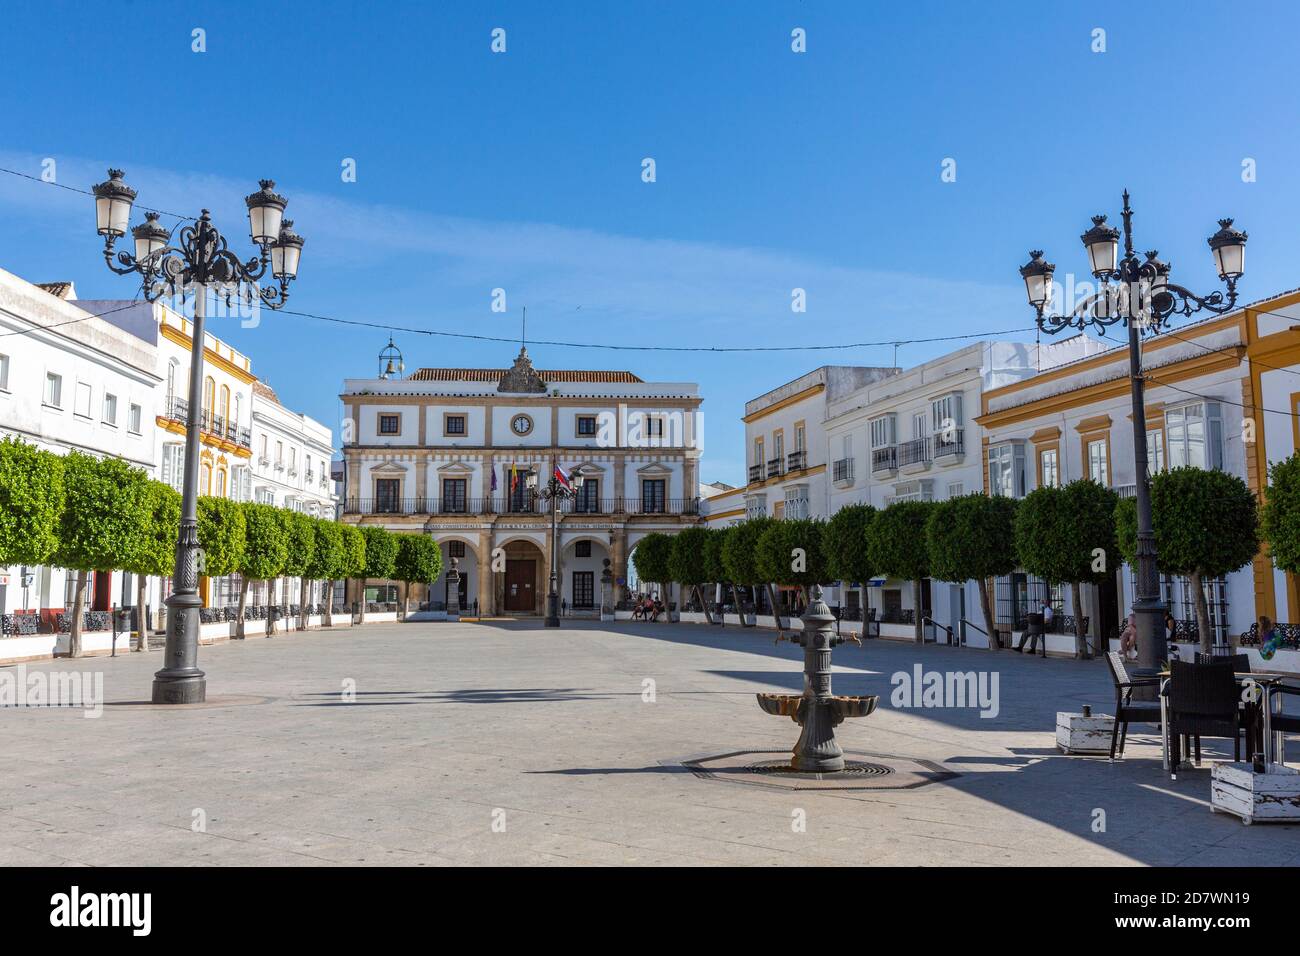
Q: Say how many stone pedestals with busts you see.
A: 2